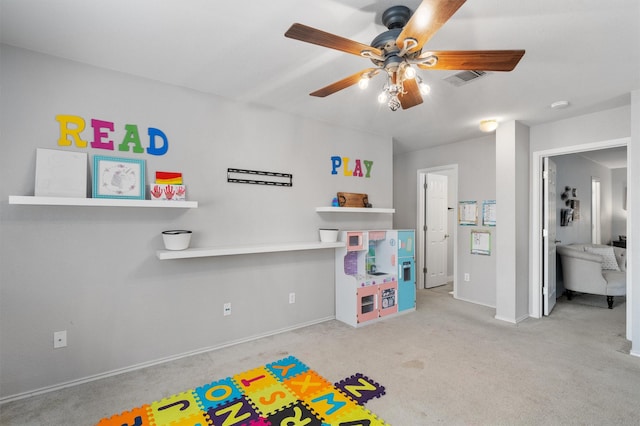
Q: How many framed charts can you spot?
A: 3